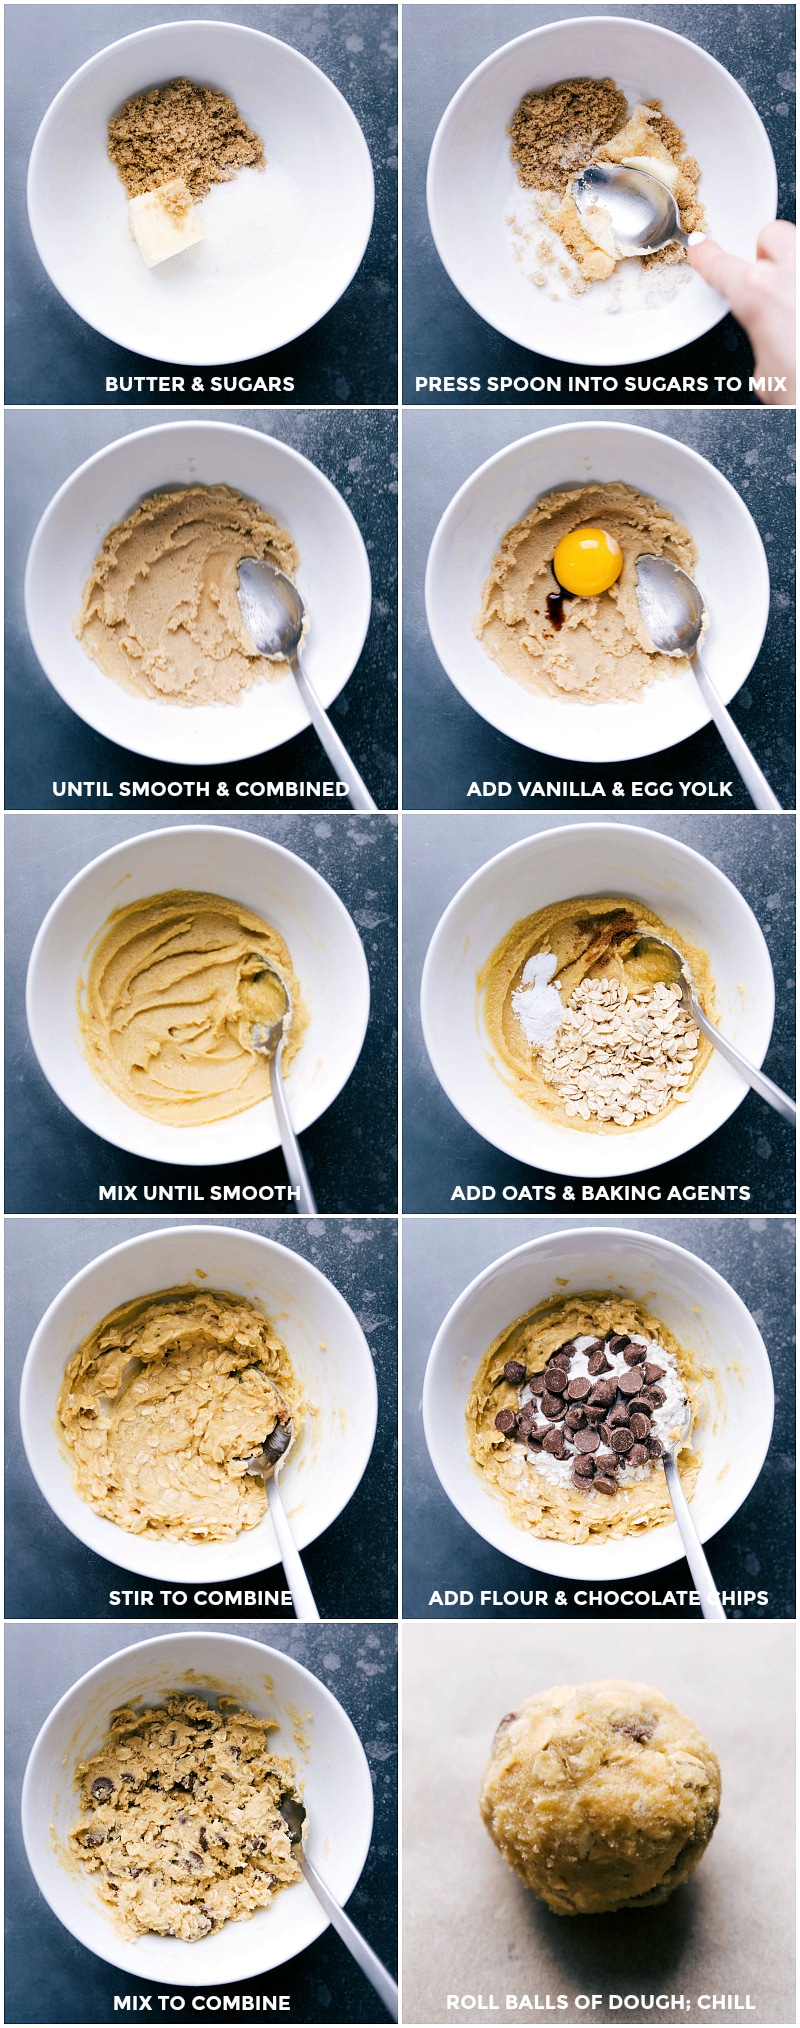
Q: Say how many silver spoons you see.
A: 8